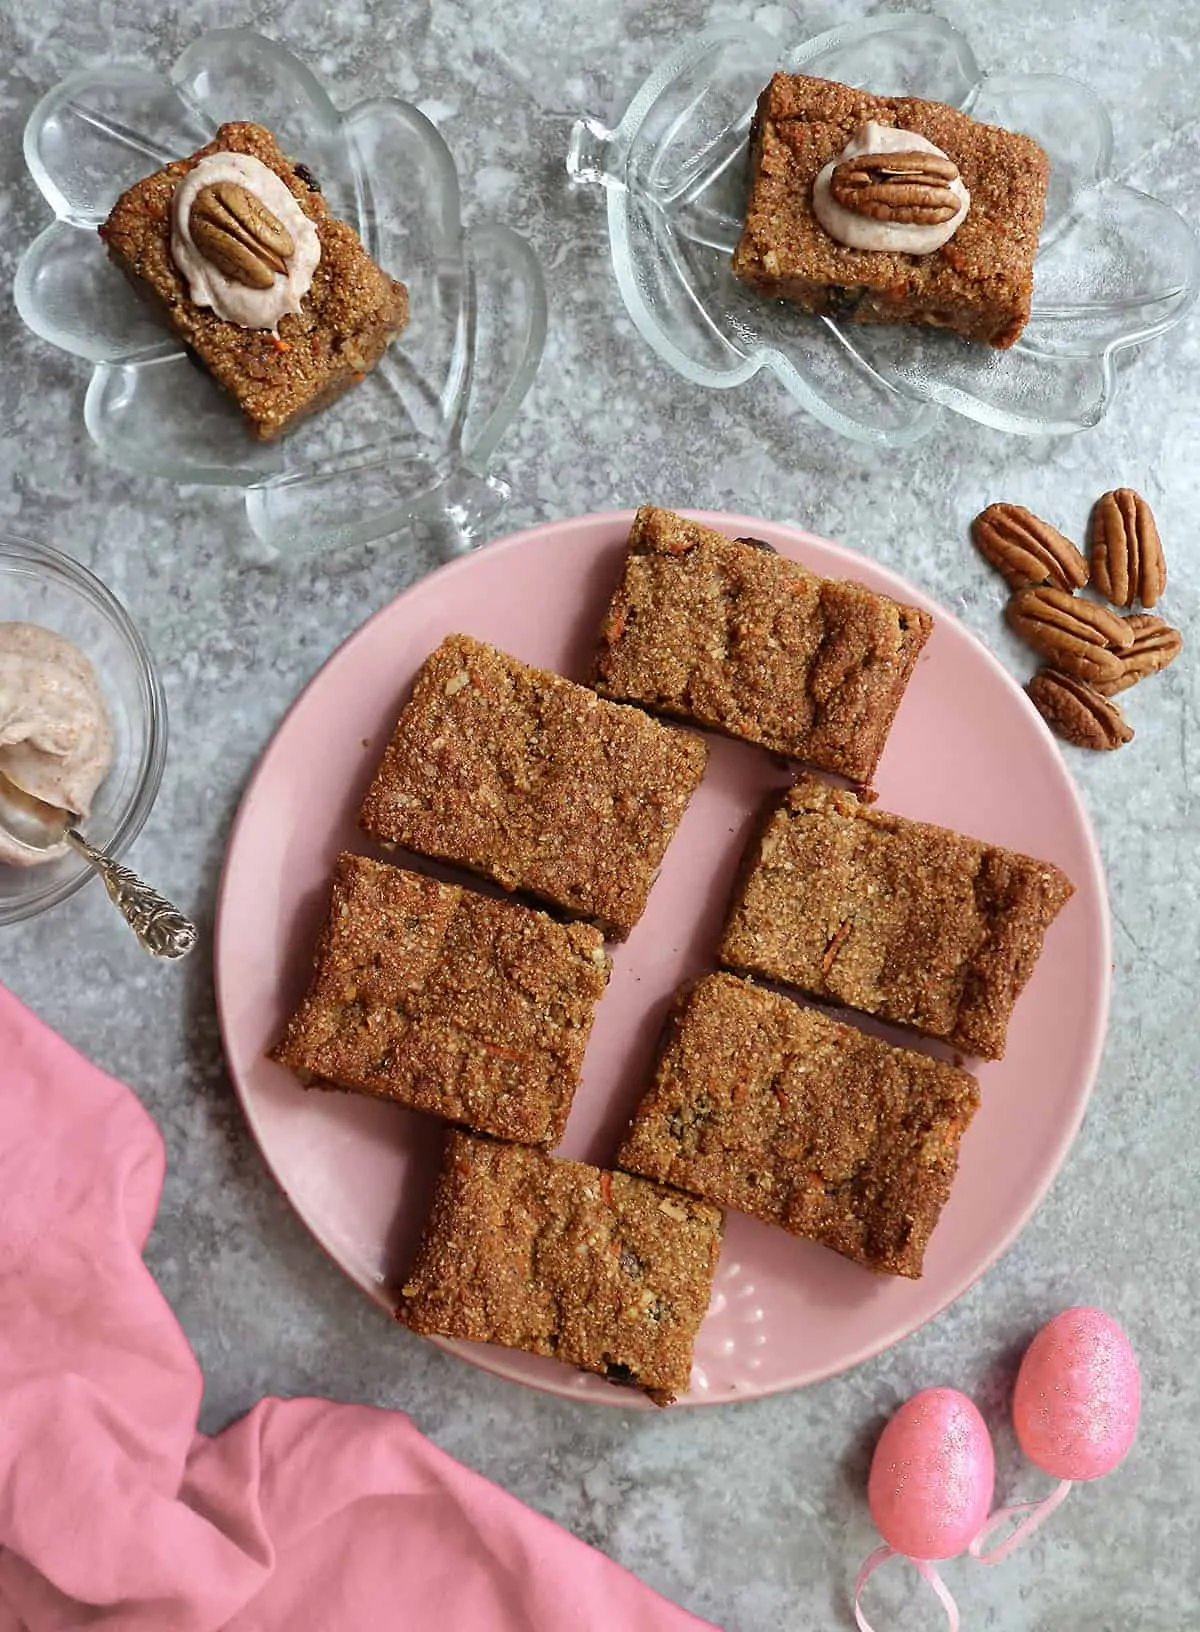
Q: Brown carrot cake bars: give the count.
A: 8